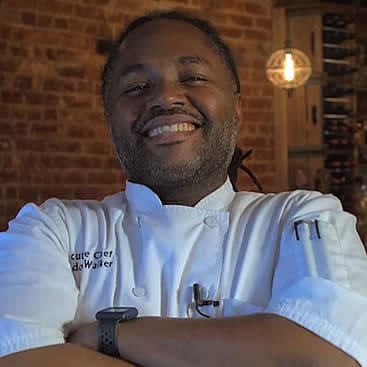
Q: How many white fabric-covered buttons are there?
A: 2